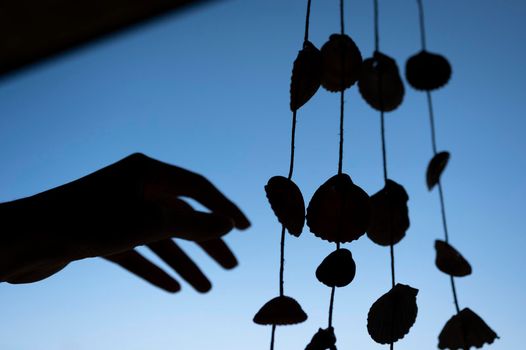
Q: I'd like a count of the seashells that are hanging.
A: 14